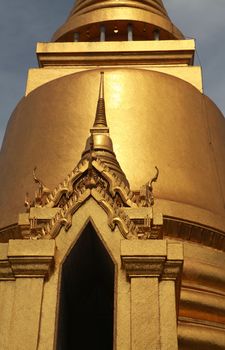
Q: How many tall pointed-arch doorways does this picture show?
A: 1